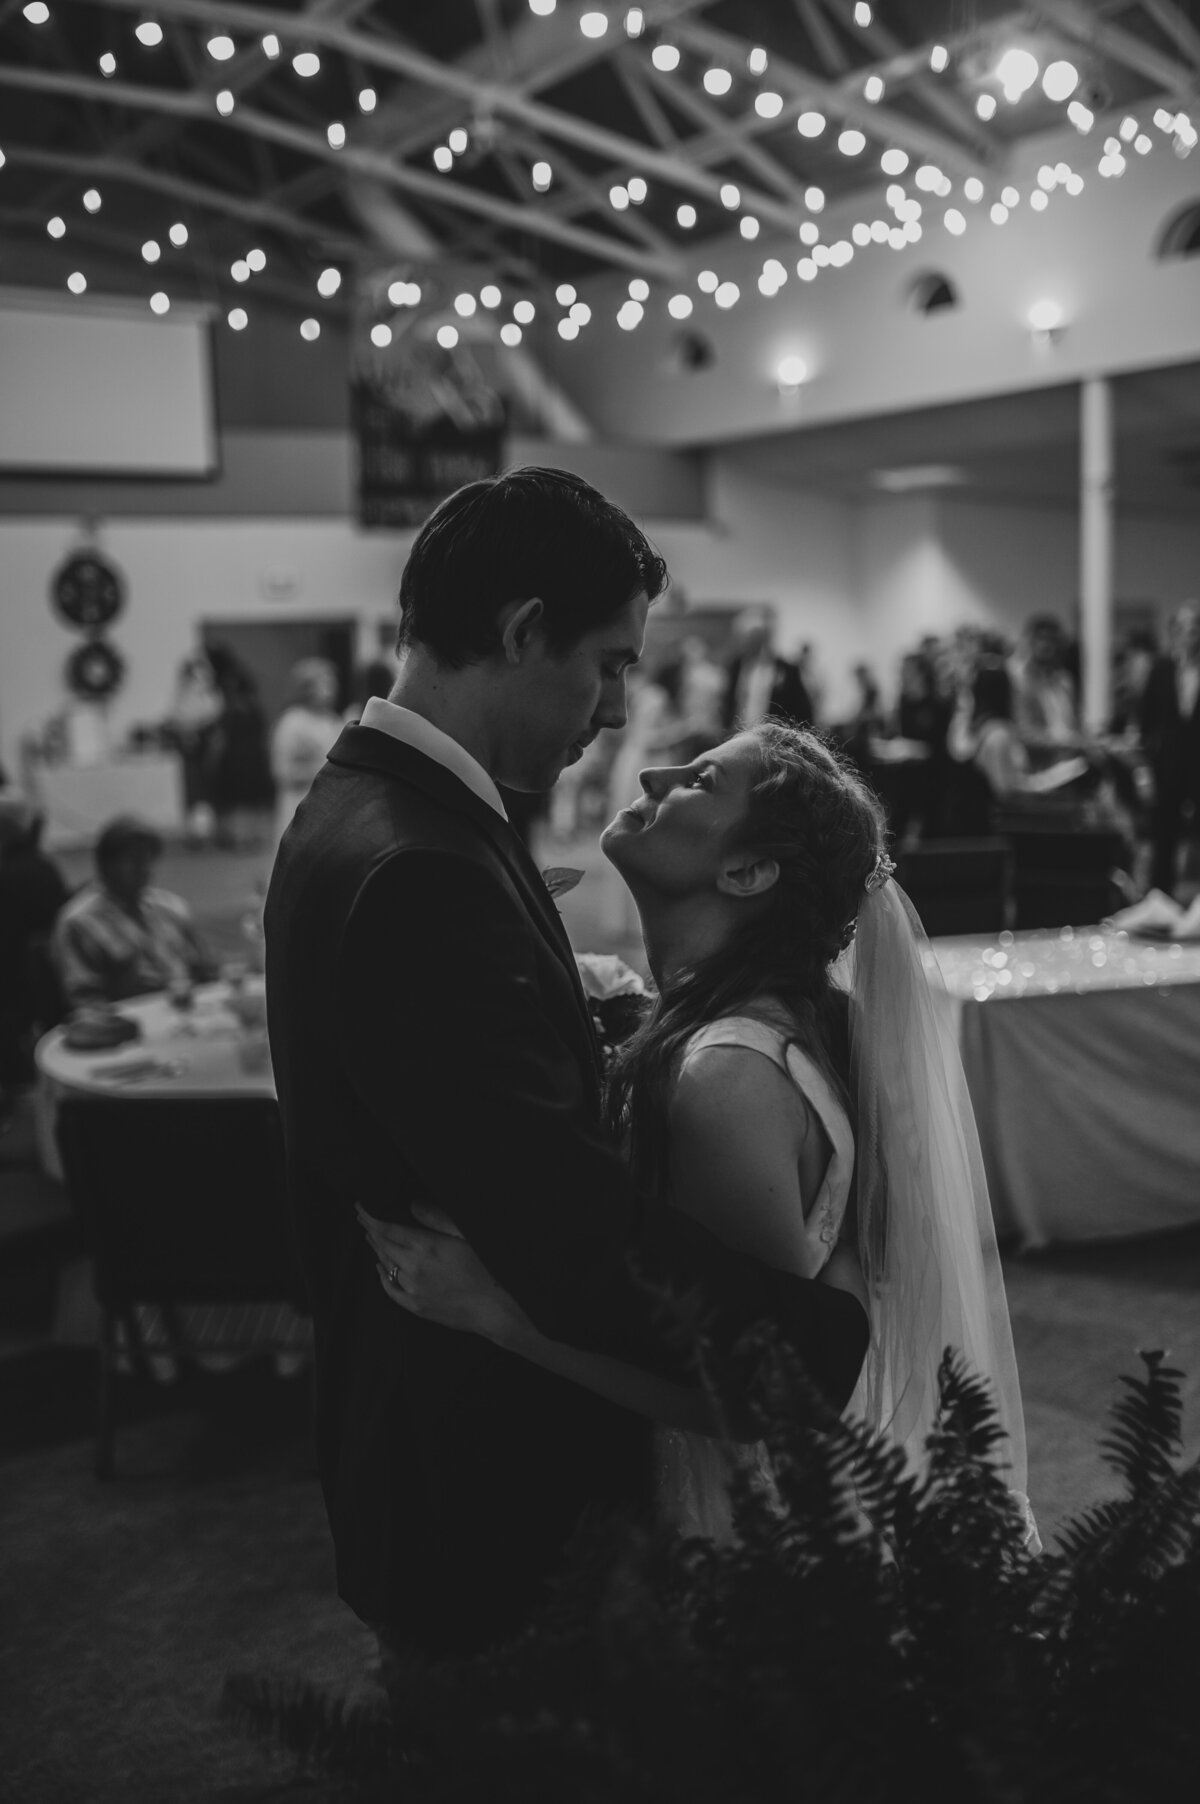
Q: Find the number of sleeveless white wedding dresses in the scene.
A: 1